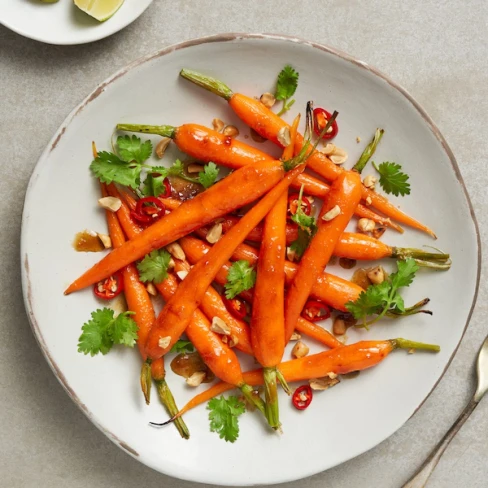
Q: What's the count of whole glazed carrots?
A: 13